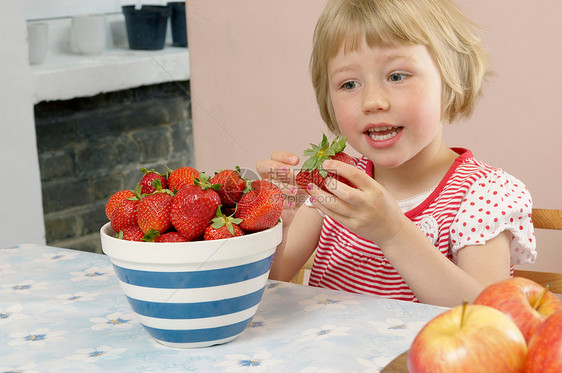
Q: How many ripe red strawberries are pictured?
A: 12